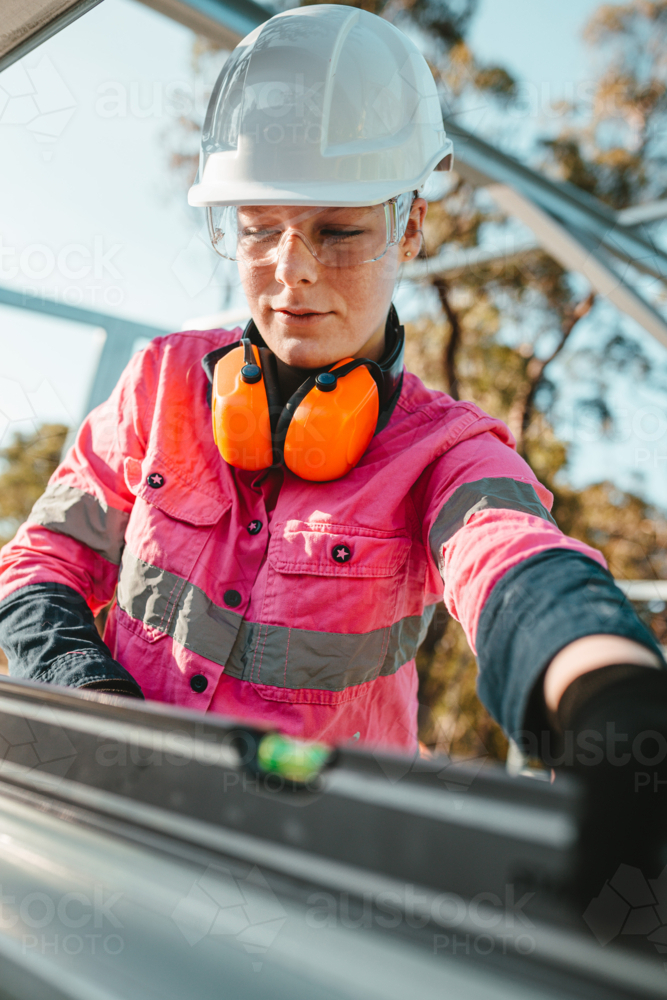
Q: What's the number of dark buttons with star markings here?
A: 3